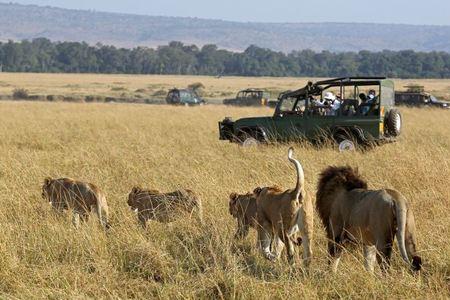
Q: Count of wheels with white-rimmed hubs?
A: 3